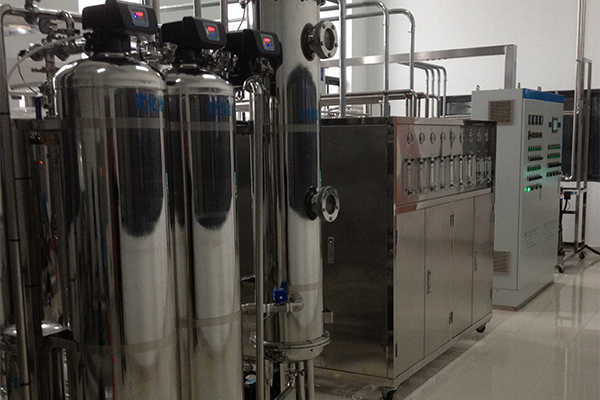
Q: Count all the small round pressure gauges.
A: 9